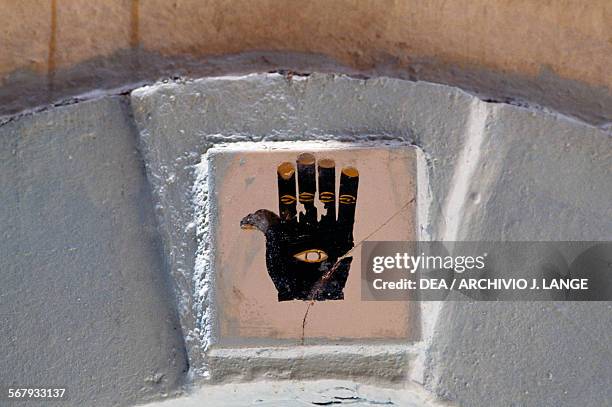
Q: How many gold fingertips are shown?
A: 4